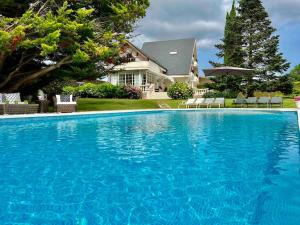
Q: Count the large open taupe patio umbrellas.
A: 1